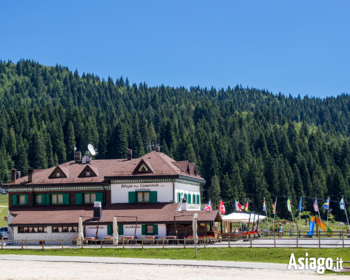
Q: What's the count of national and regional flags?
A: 11